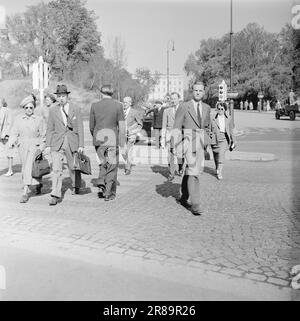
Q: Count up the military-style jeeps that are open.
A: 1